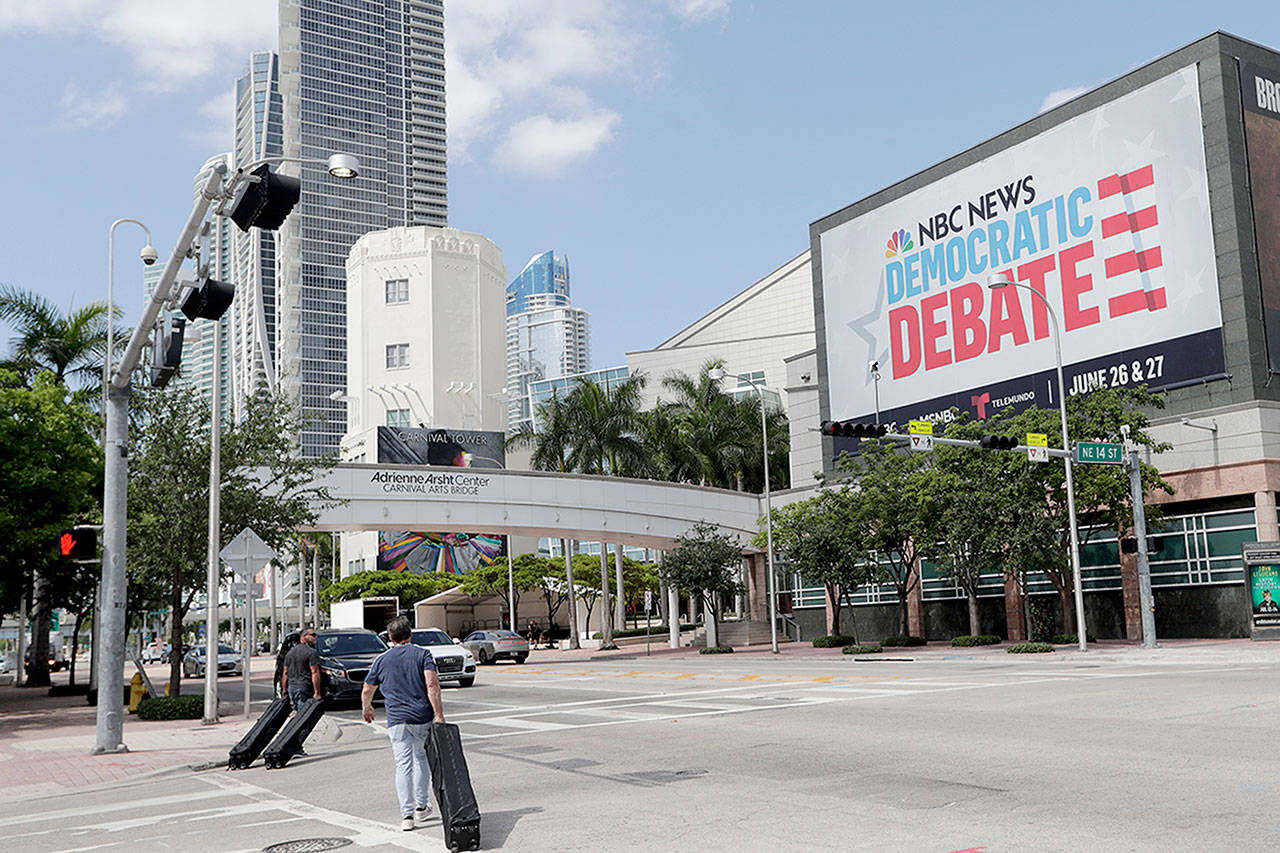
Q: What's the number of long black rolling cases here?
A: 3